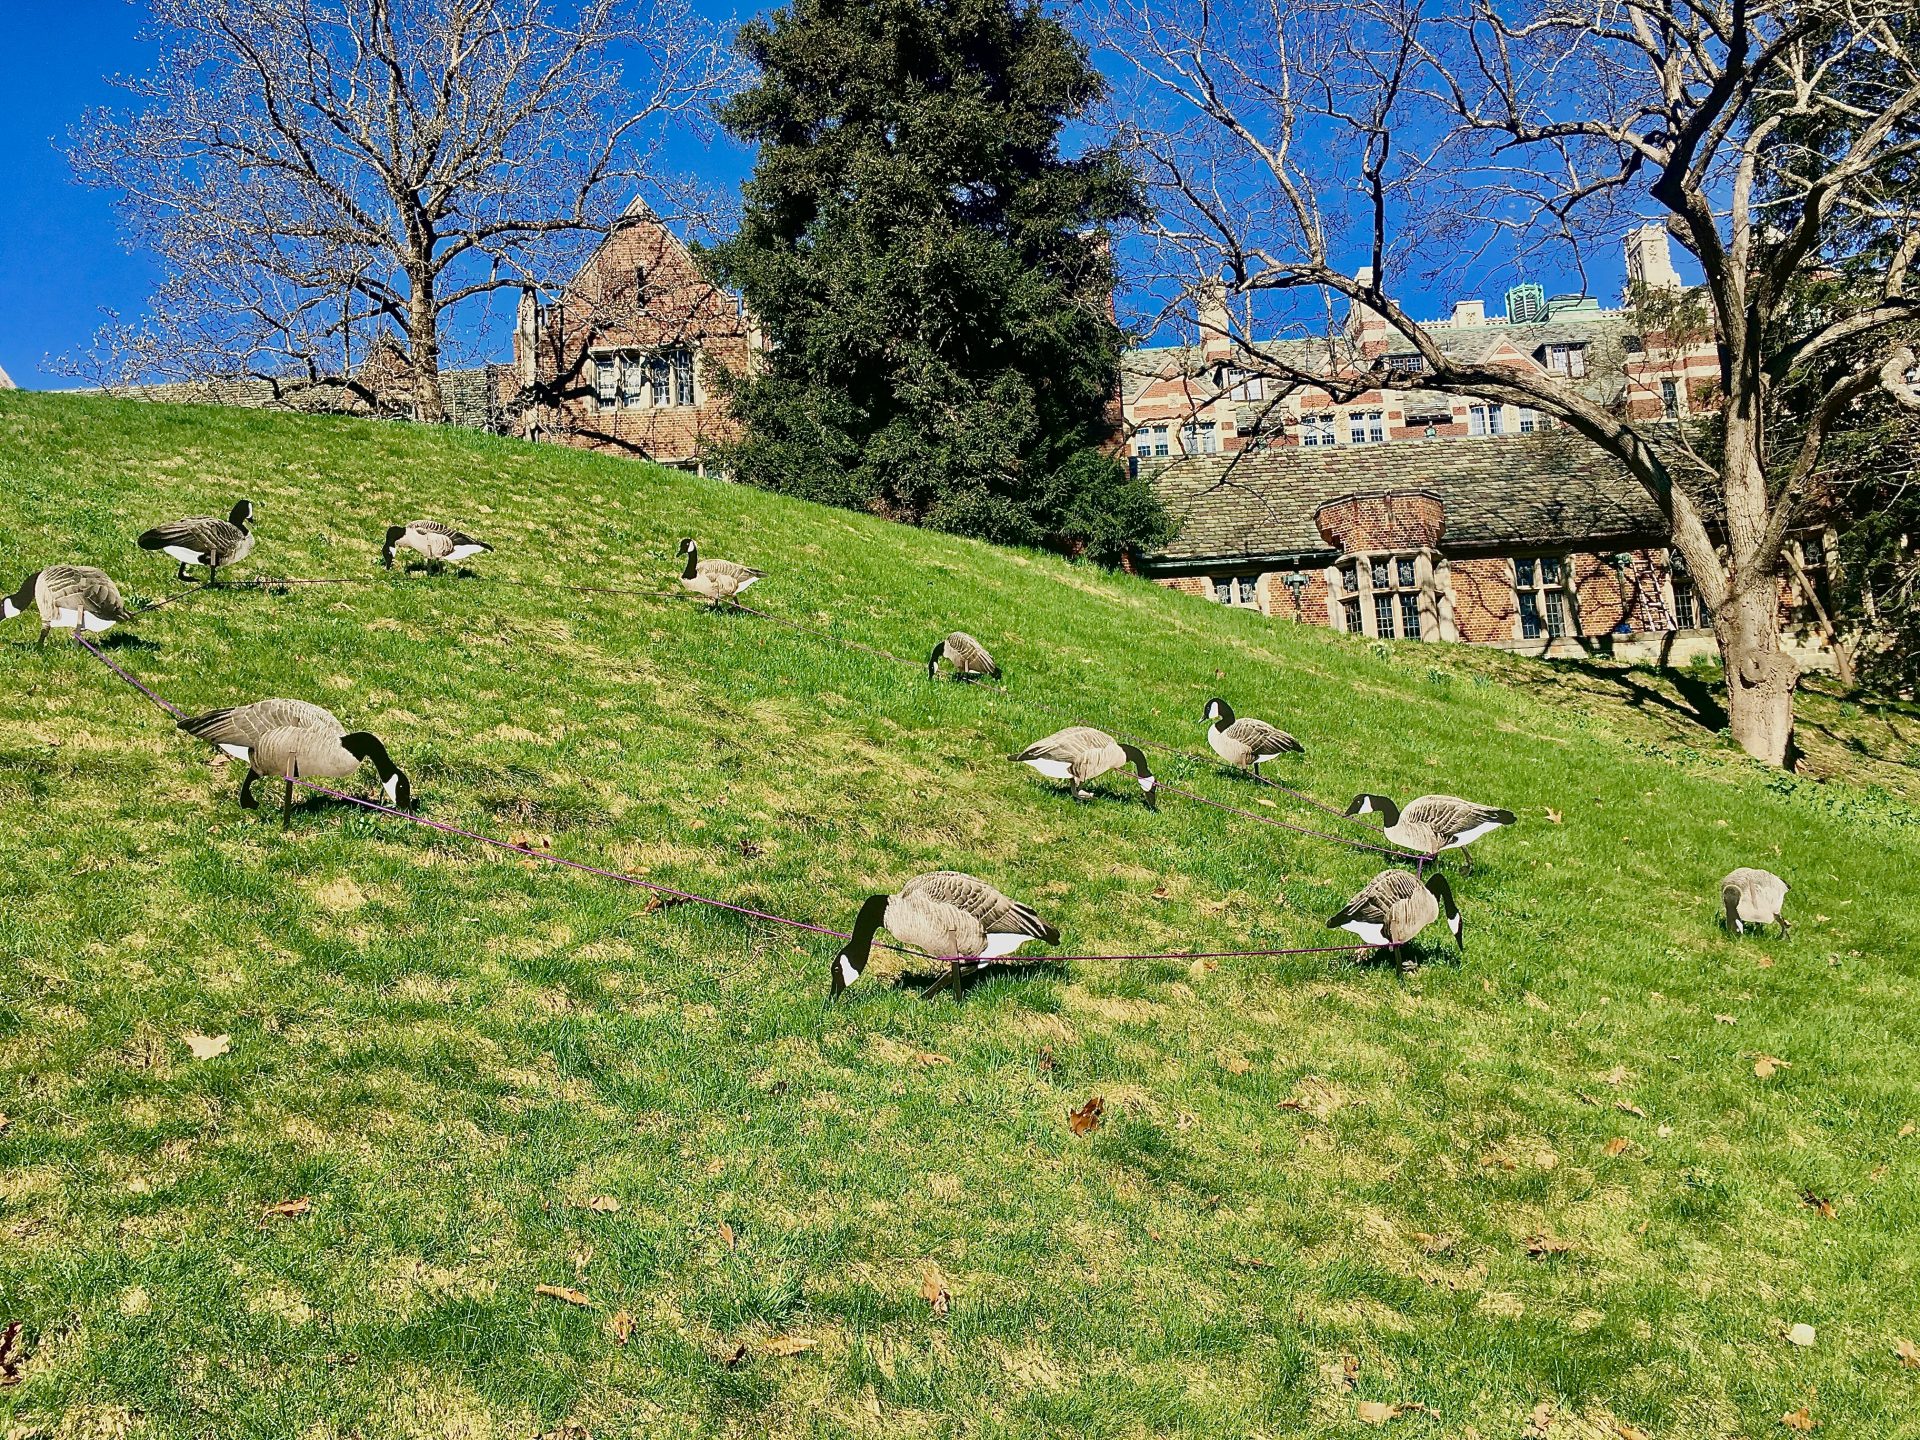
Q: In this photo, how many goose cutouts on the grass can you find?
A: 12